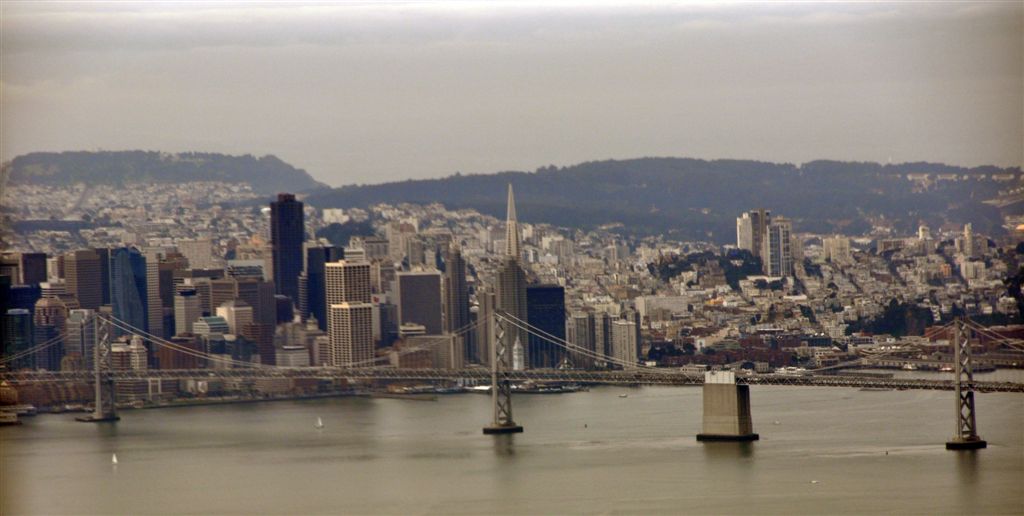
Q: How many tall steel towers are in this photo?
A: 3